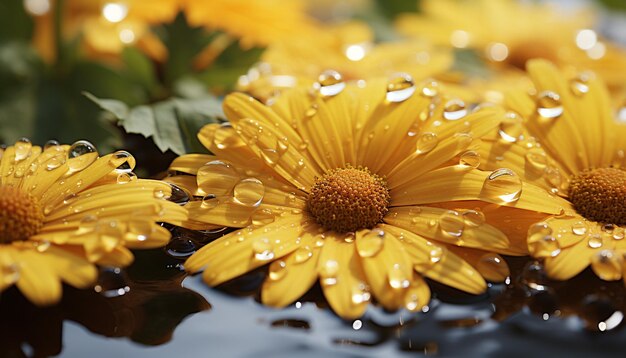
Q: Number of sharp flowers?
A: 3